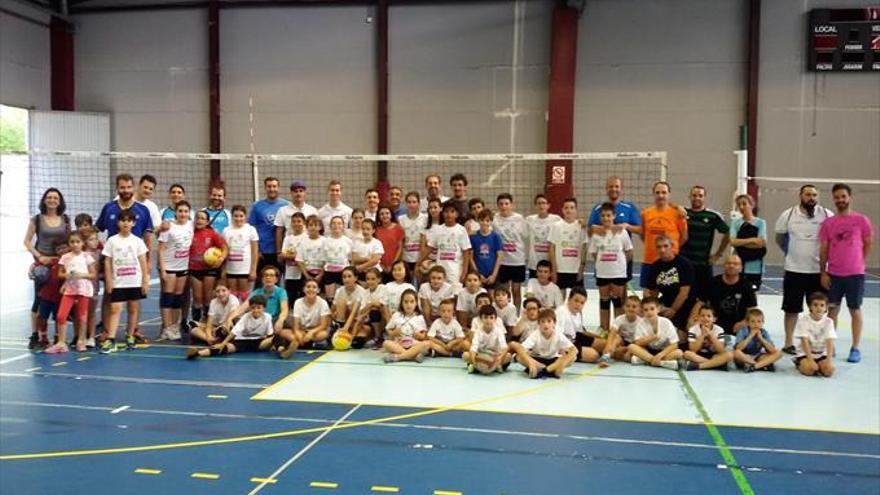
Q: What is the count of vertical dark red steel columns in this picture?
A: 5